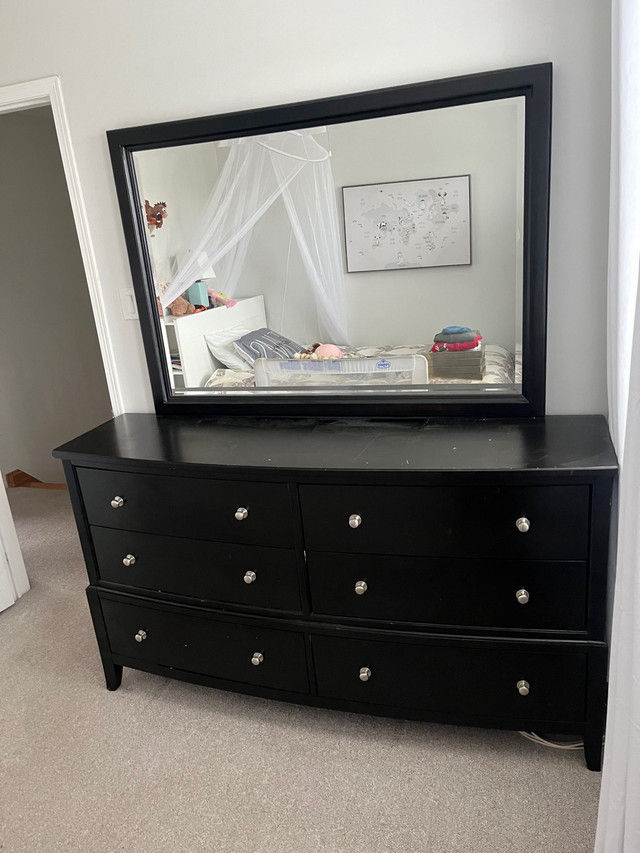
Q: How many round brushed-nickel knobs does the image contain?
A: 12